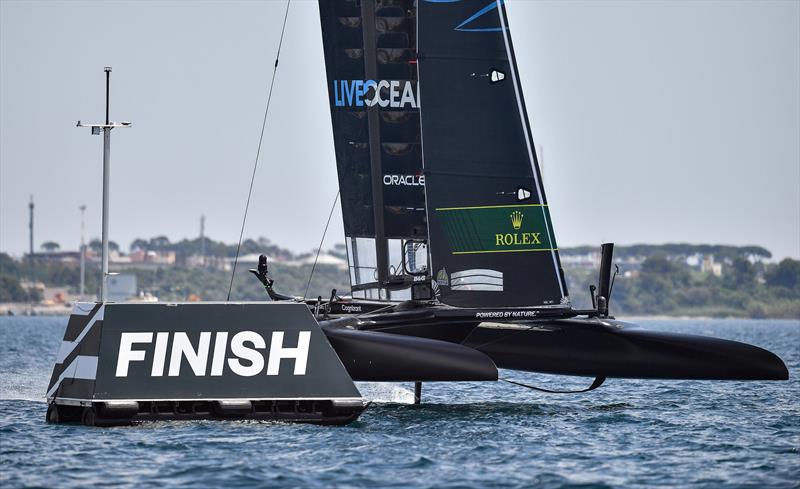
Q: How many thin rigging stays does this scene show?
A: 2